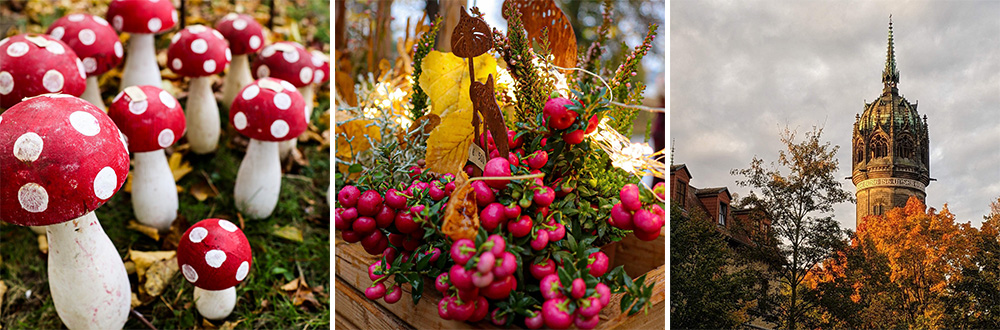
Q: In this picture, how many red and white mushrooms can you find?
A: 11